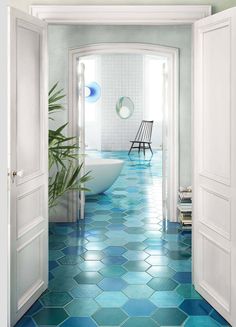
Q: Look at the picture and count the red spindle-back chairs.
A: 0